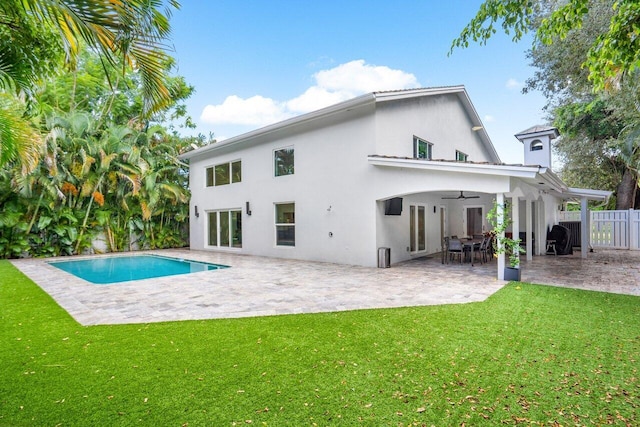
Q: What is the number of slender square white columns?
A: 4